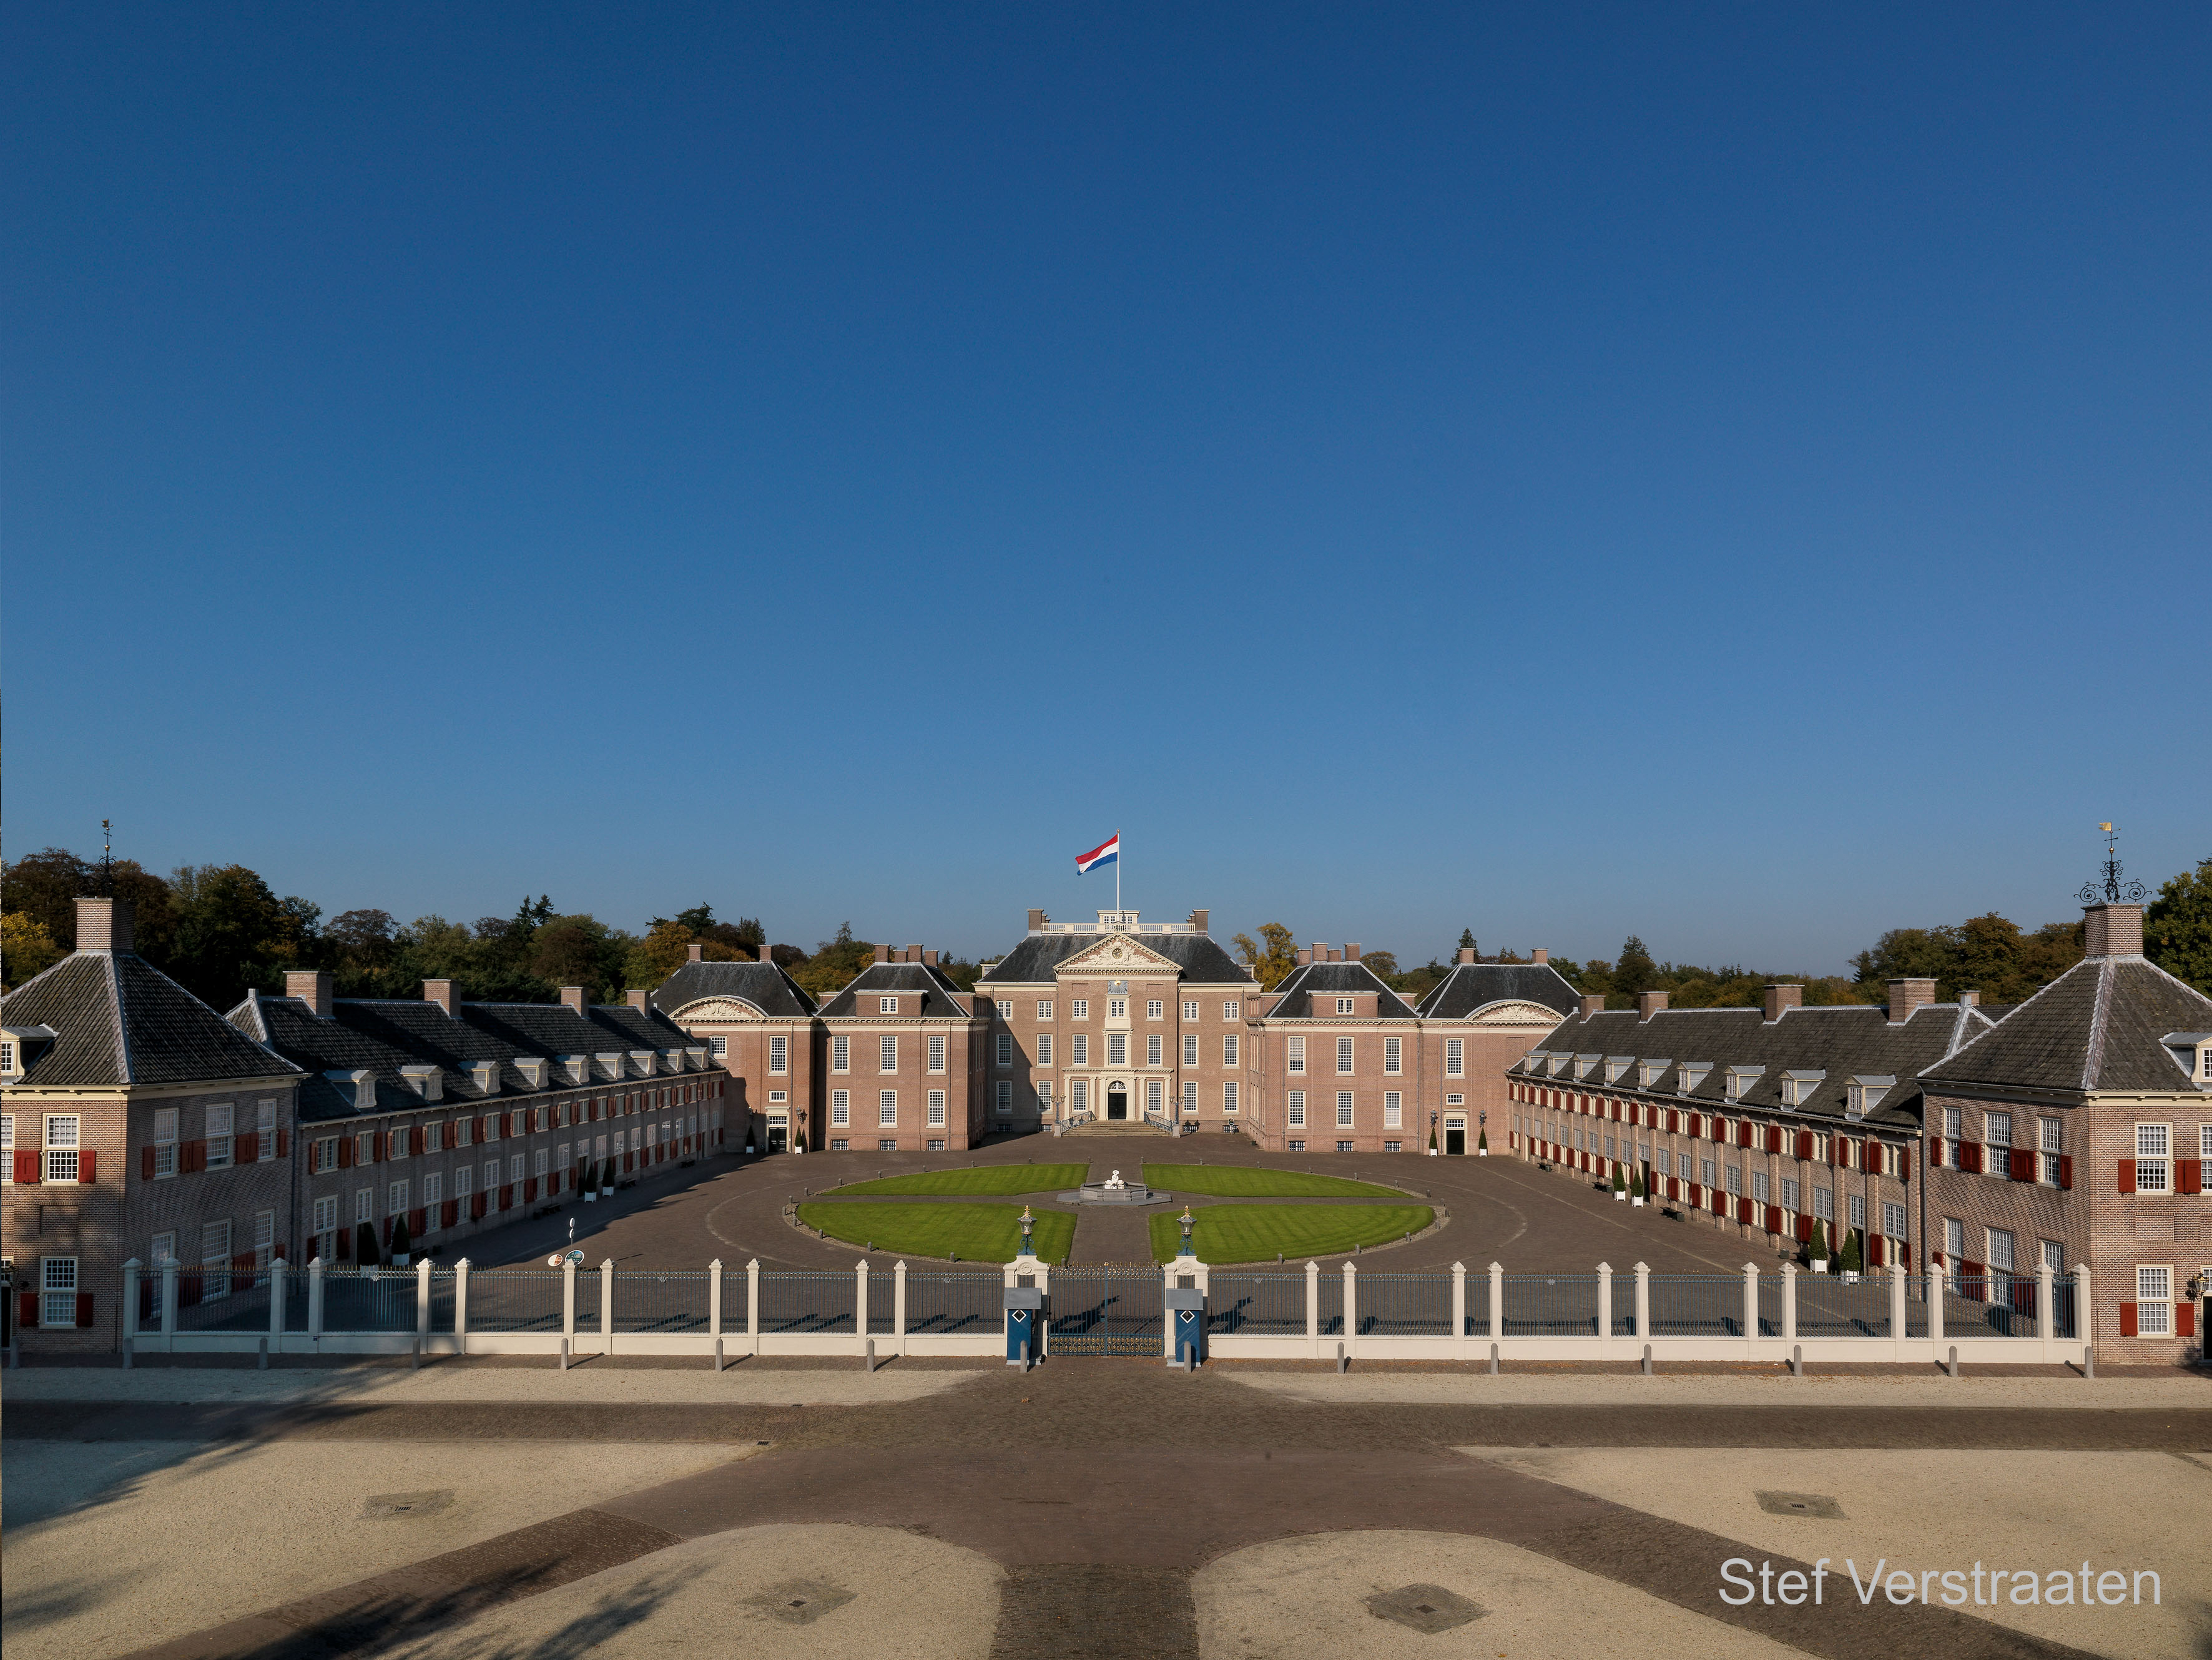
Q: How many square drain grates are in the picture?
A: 4